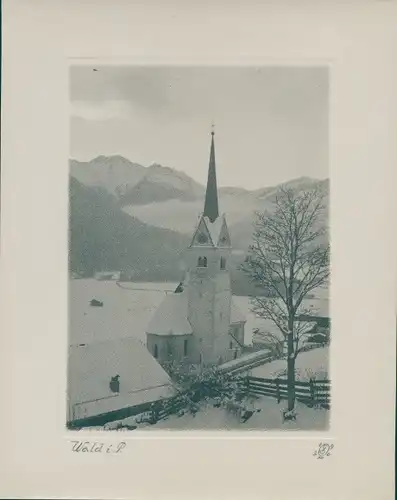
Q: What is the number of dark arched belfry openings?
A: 2